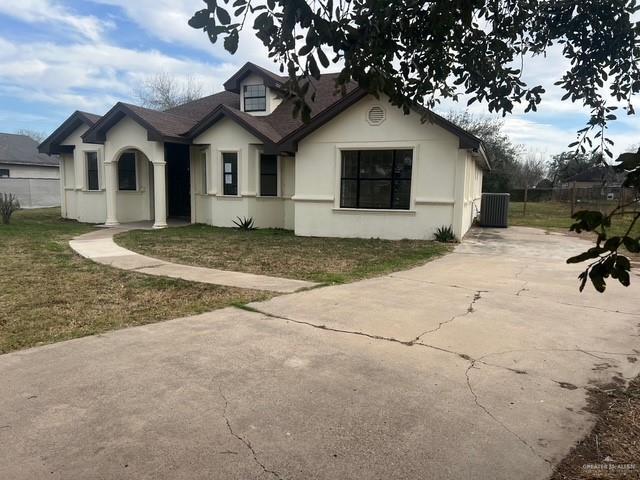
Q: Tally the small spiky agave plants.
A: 2